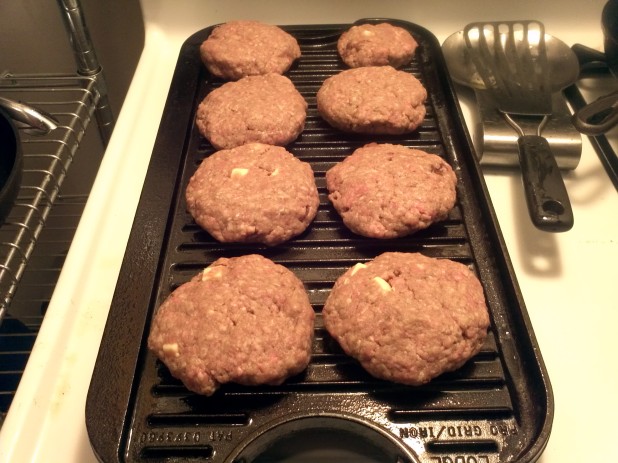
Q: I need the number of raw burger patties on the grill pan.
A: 8